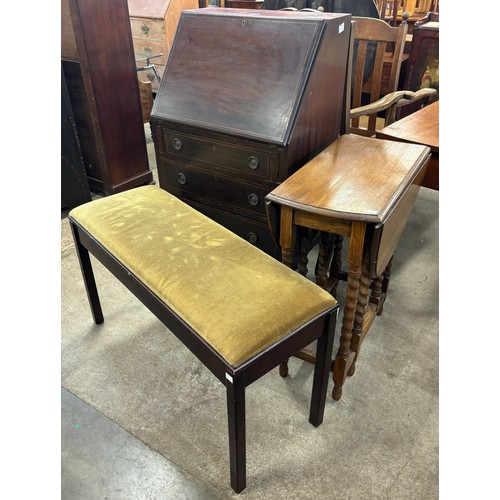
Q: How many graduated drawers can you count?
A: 3